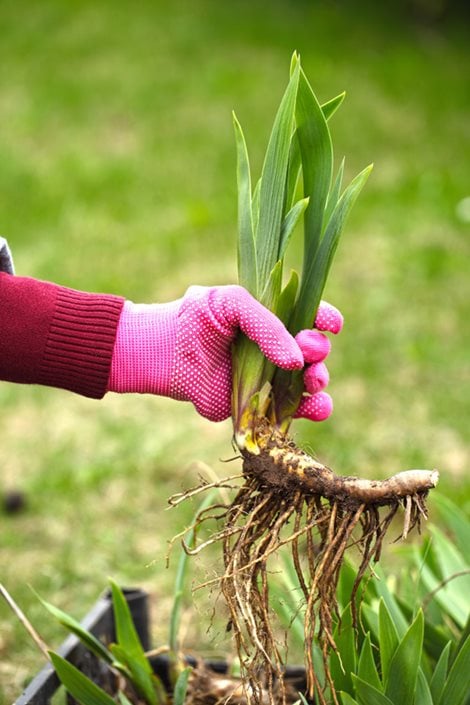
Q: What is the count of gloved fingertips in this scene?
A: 5